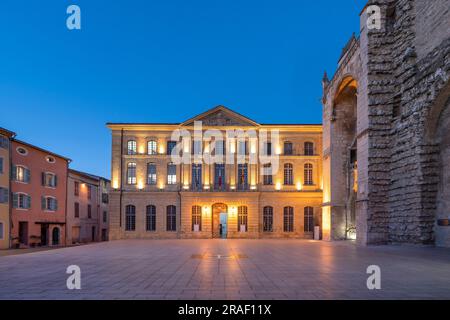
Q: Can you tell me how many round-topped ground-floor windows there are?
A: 8